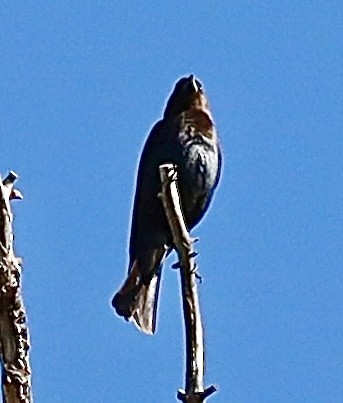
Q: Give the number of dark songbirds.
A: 1